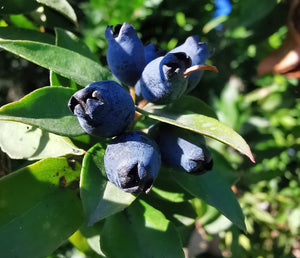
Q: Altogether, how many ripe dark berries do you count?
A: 7